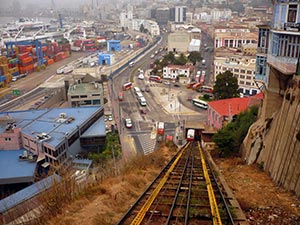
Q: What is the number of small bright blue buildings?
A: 2